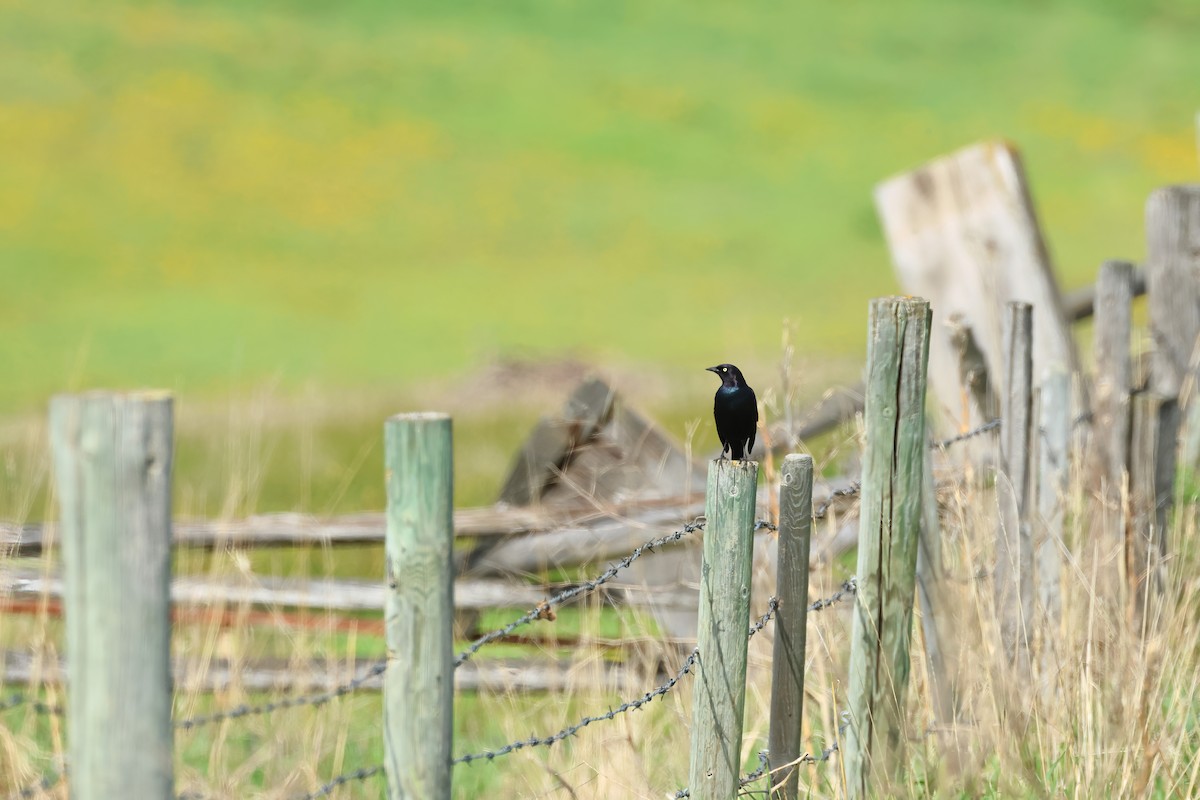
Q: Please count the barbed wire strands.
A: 3